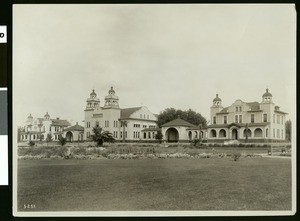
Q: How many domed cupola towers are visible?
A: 6